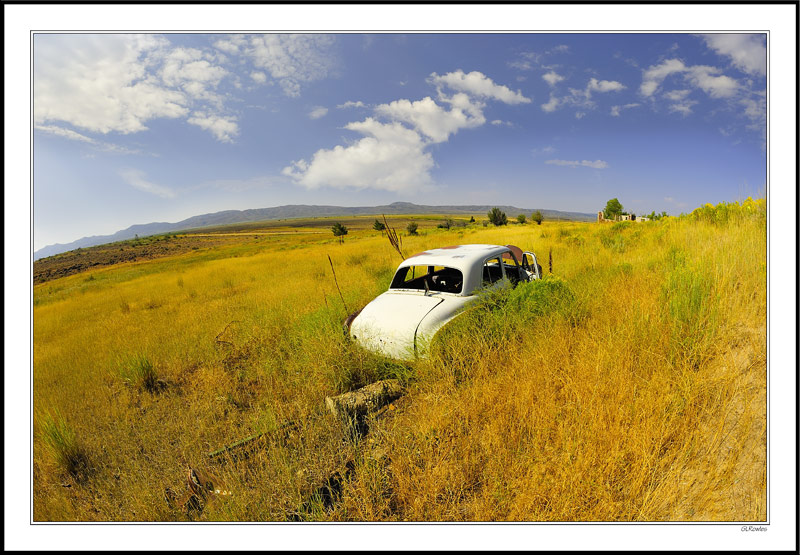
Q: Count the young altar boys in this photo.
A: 0